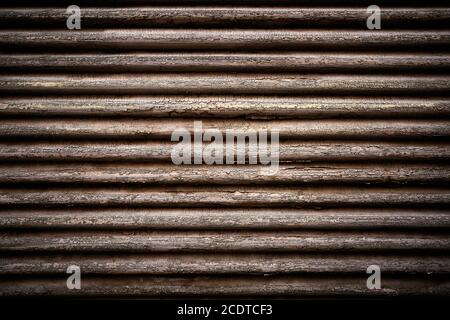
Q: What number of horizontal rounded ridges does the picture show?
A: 13